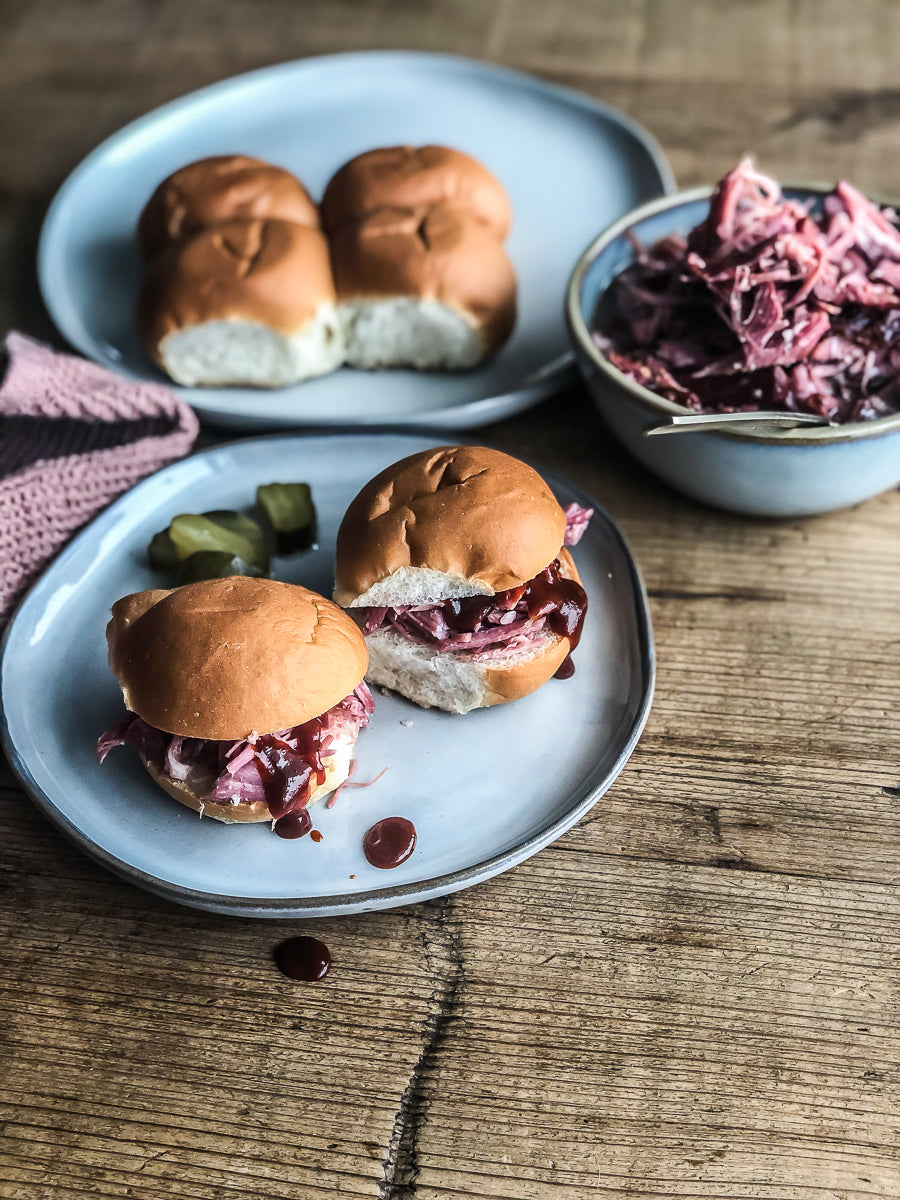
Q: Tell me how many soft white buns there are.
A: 6